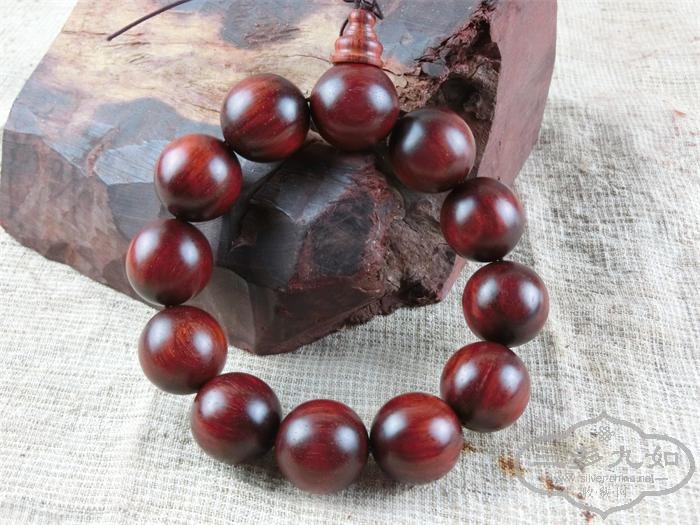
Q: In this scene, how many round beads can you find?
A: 12